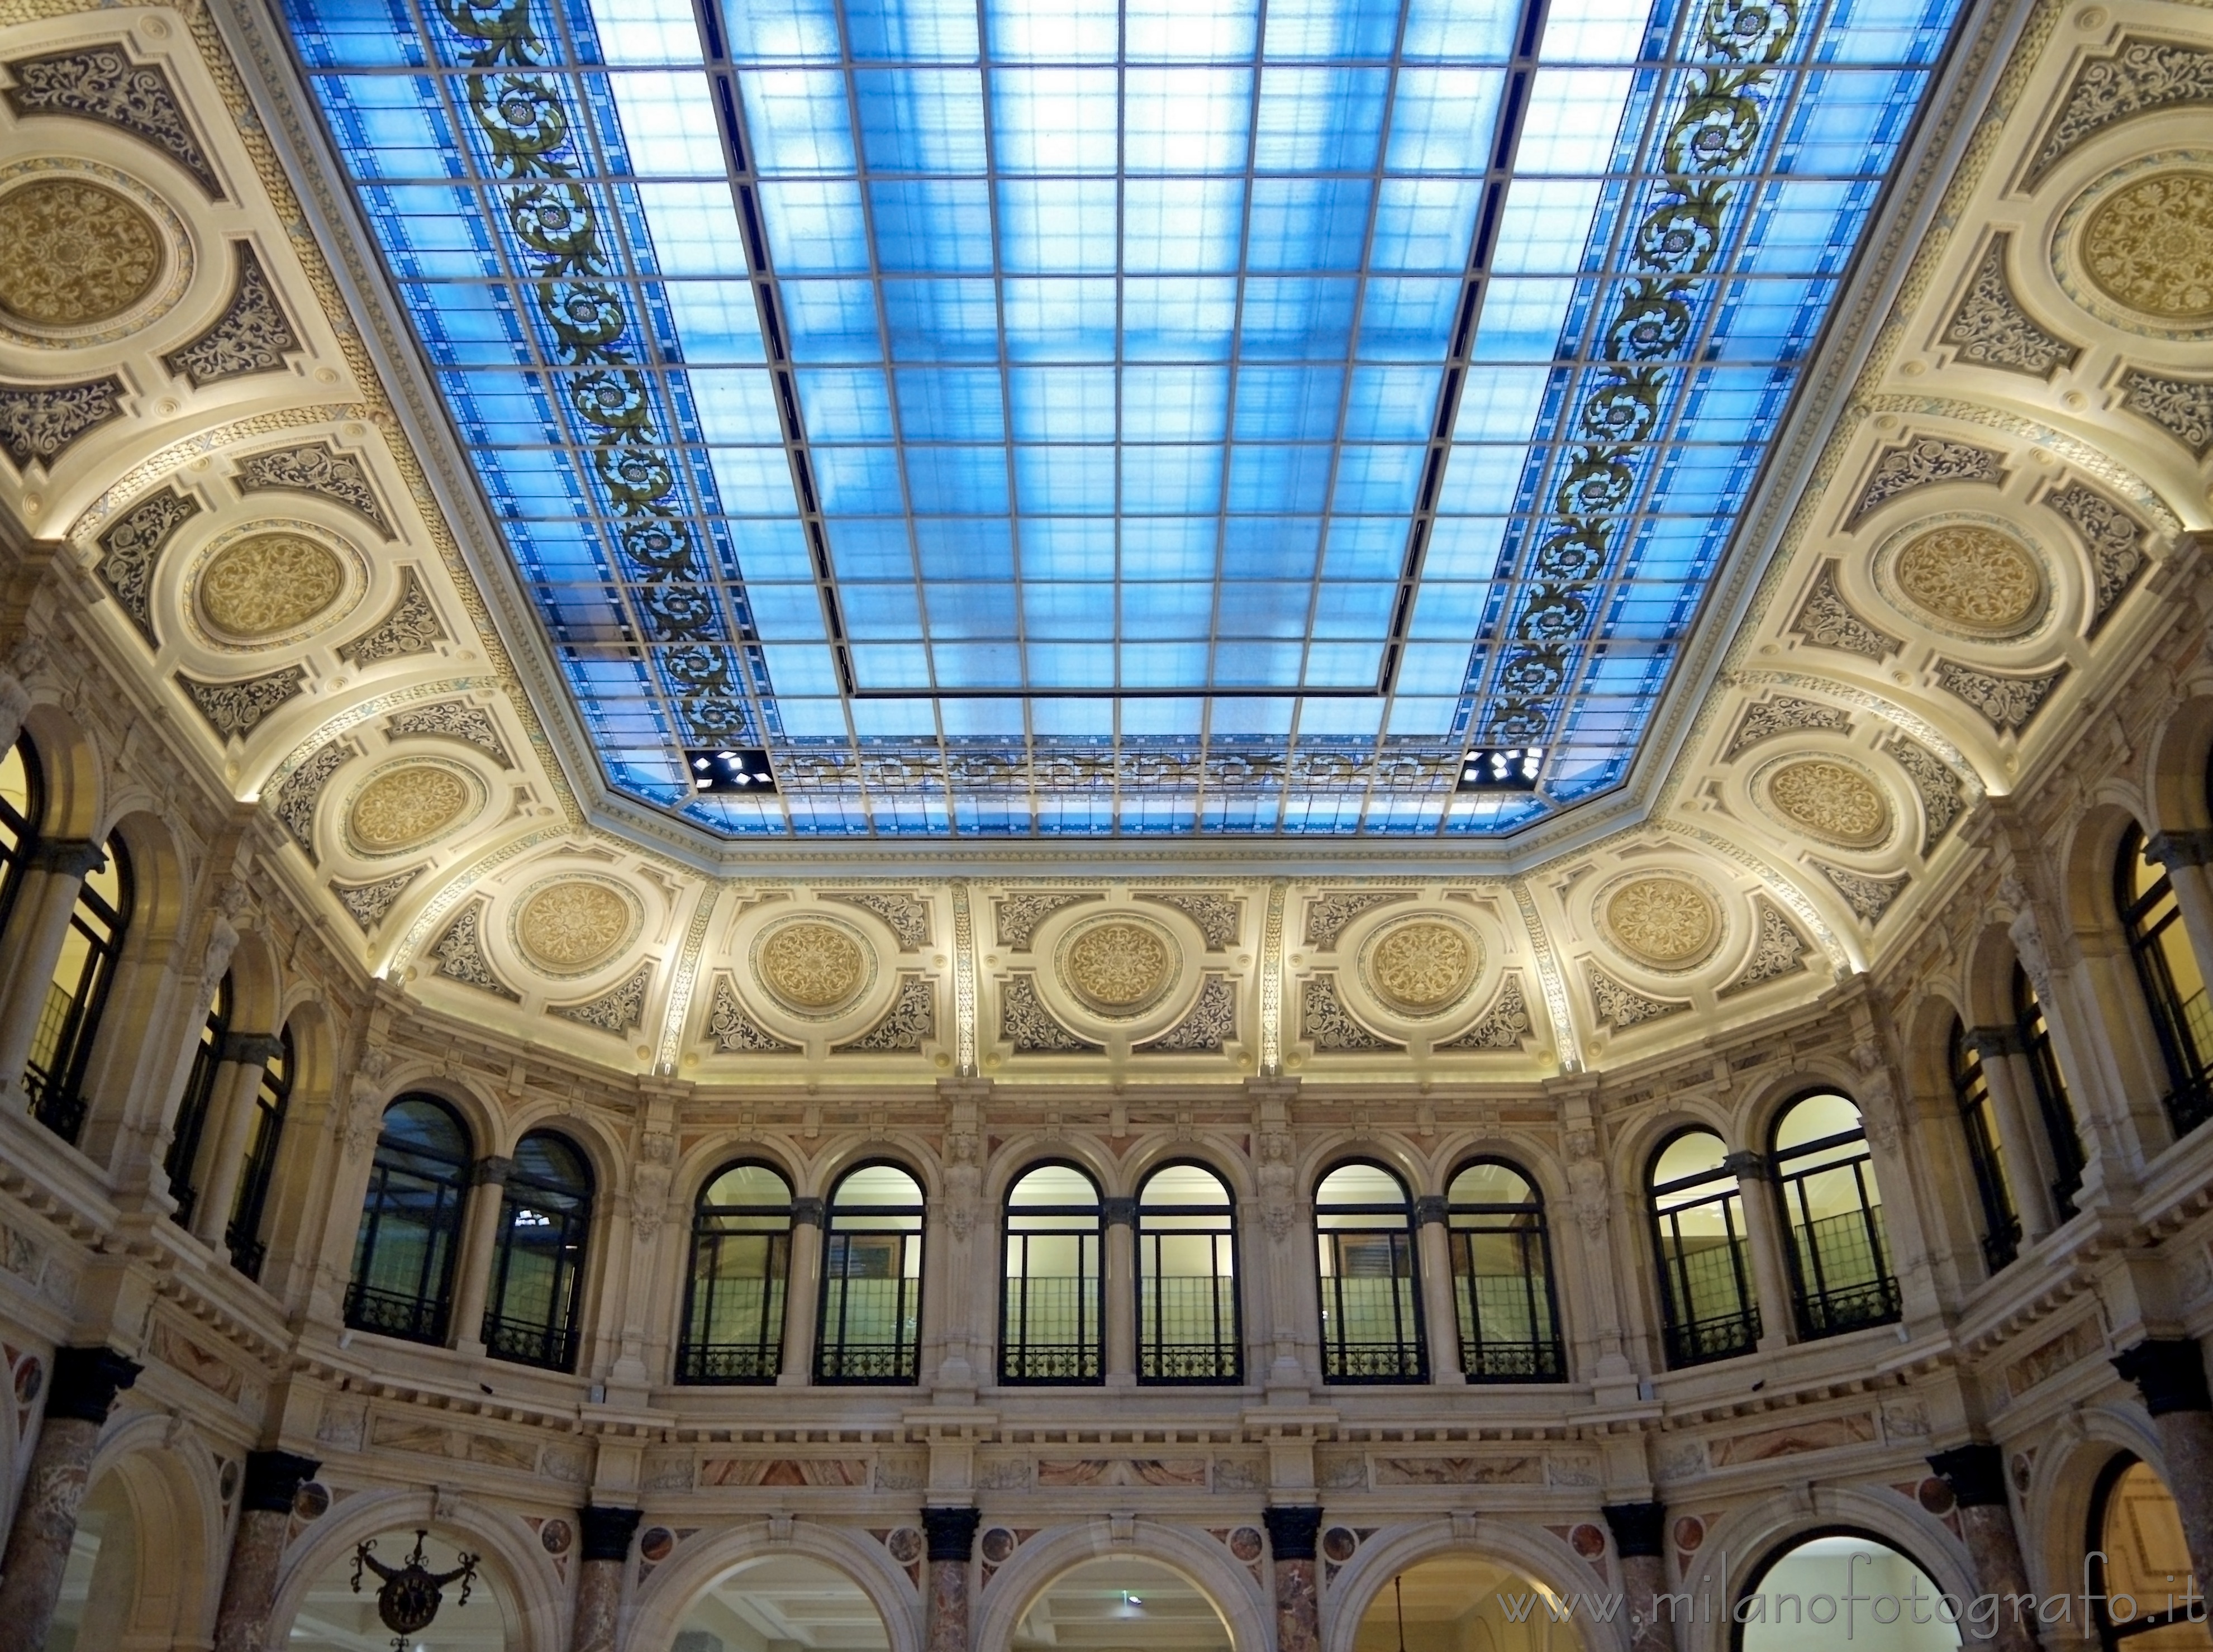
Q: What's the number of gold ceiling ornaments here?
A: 11